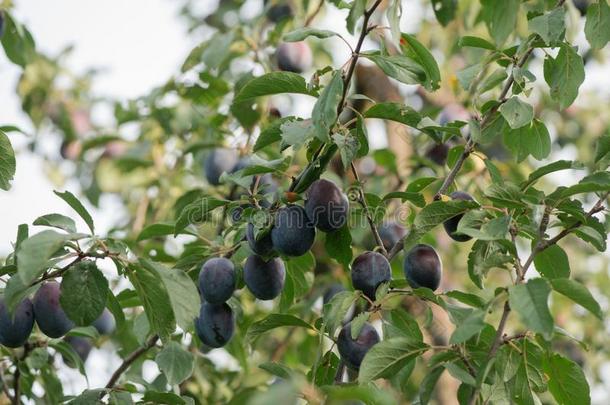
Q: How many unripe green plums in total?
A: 0